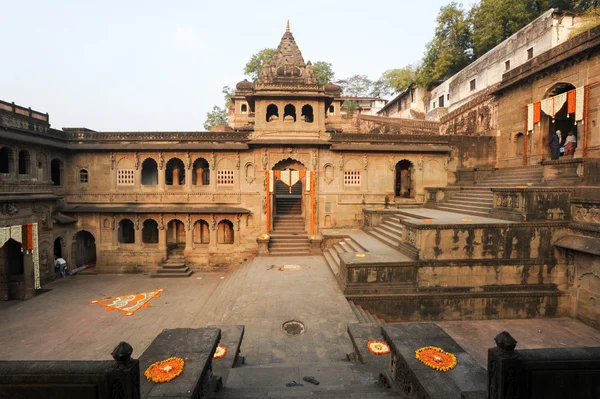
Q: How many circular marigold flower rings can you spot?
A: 4